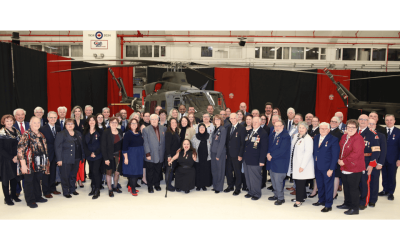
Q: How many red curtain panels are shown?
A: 4